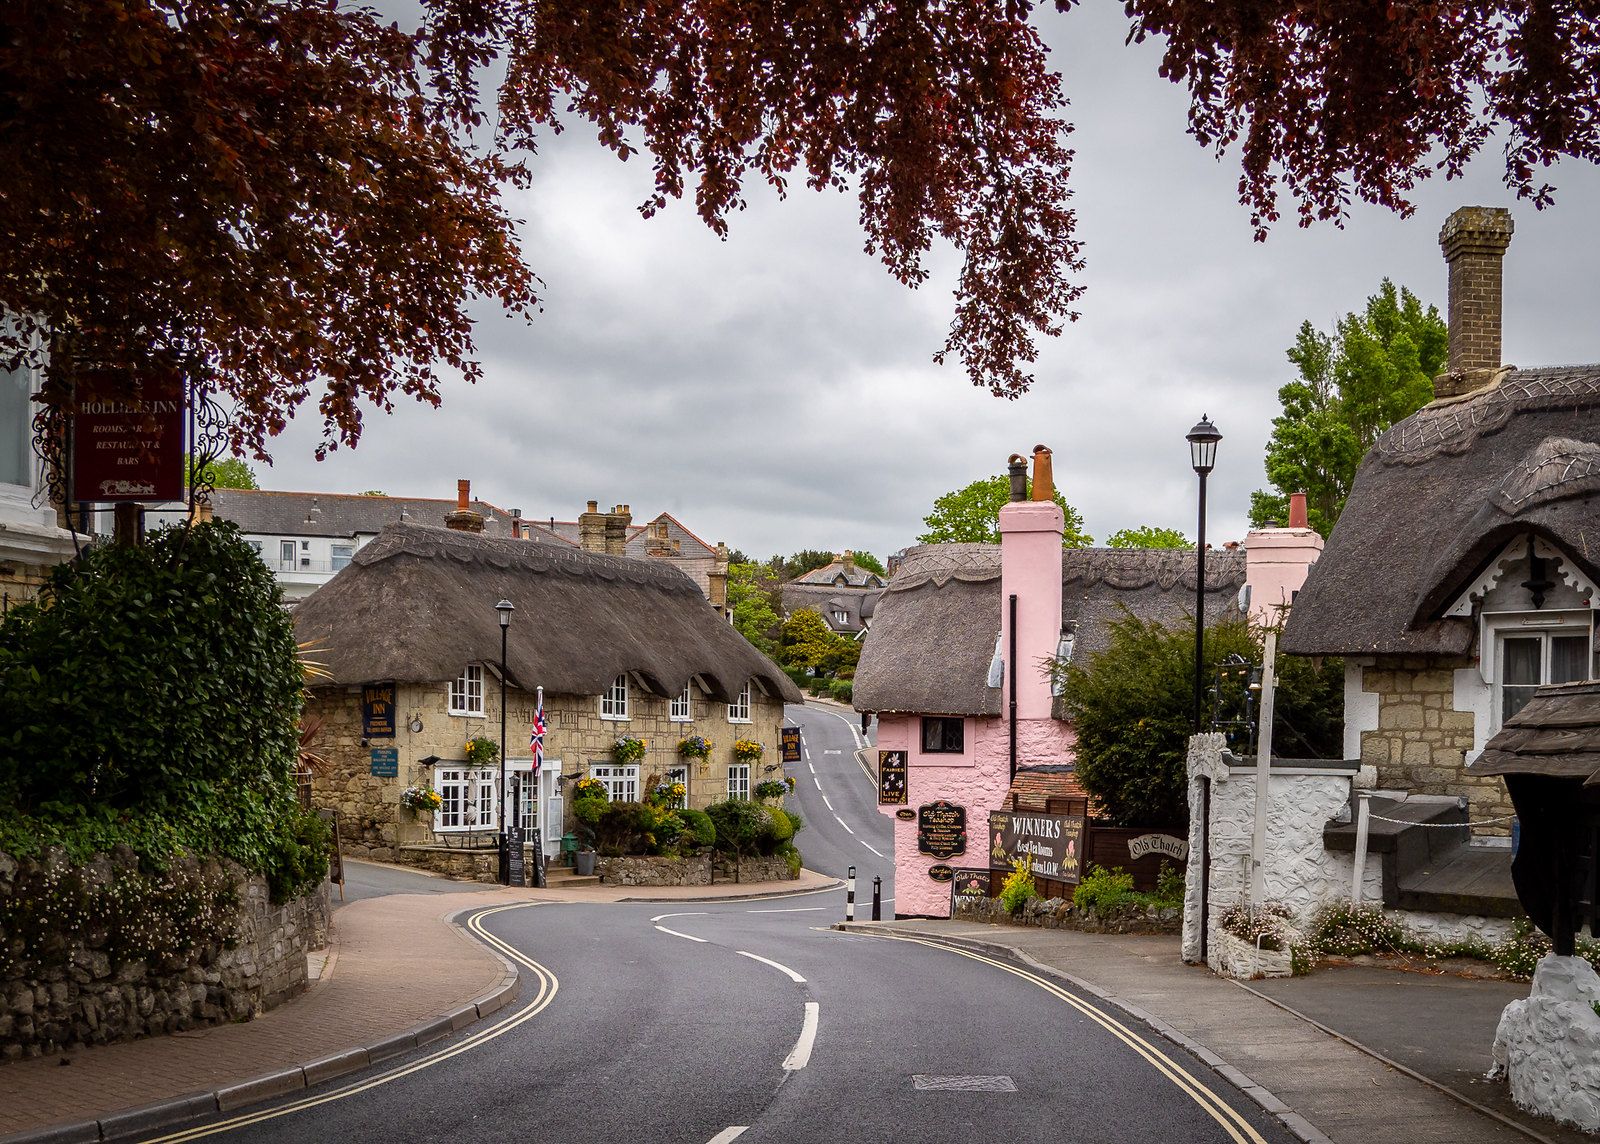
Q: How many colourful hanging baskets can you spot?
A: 8